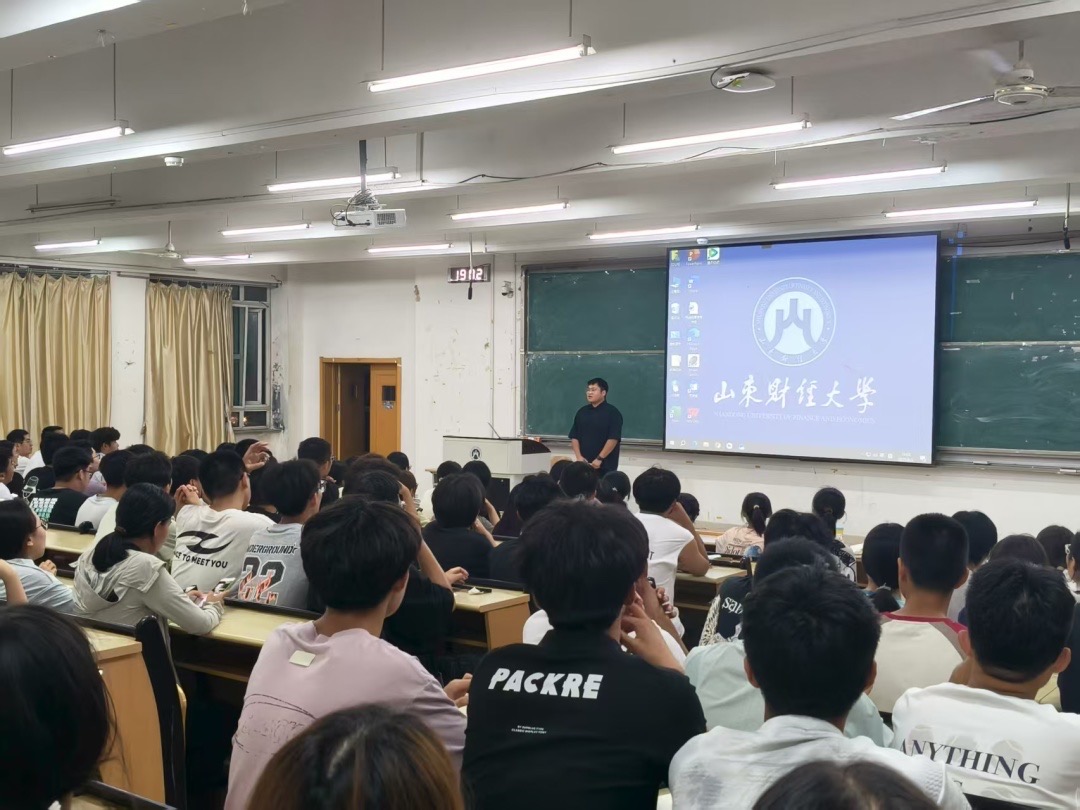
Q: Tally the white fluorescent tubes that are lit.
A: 12